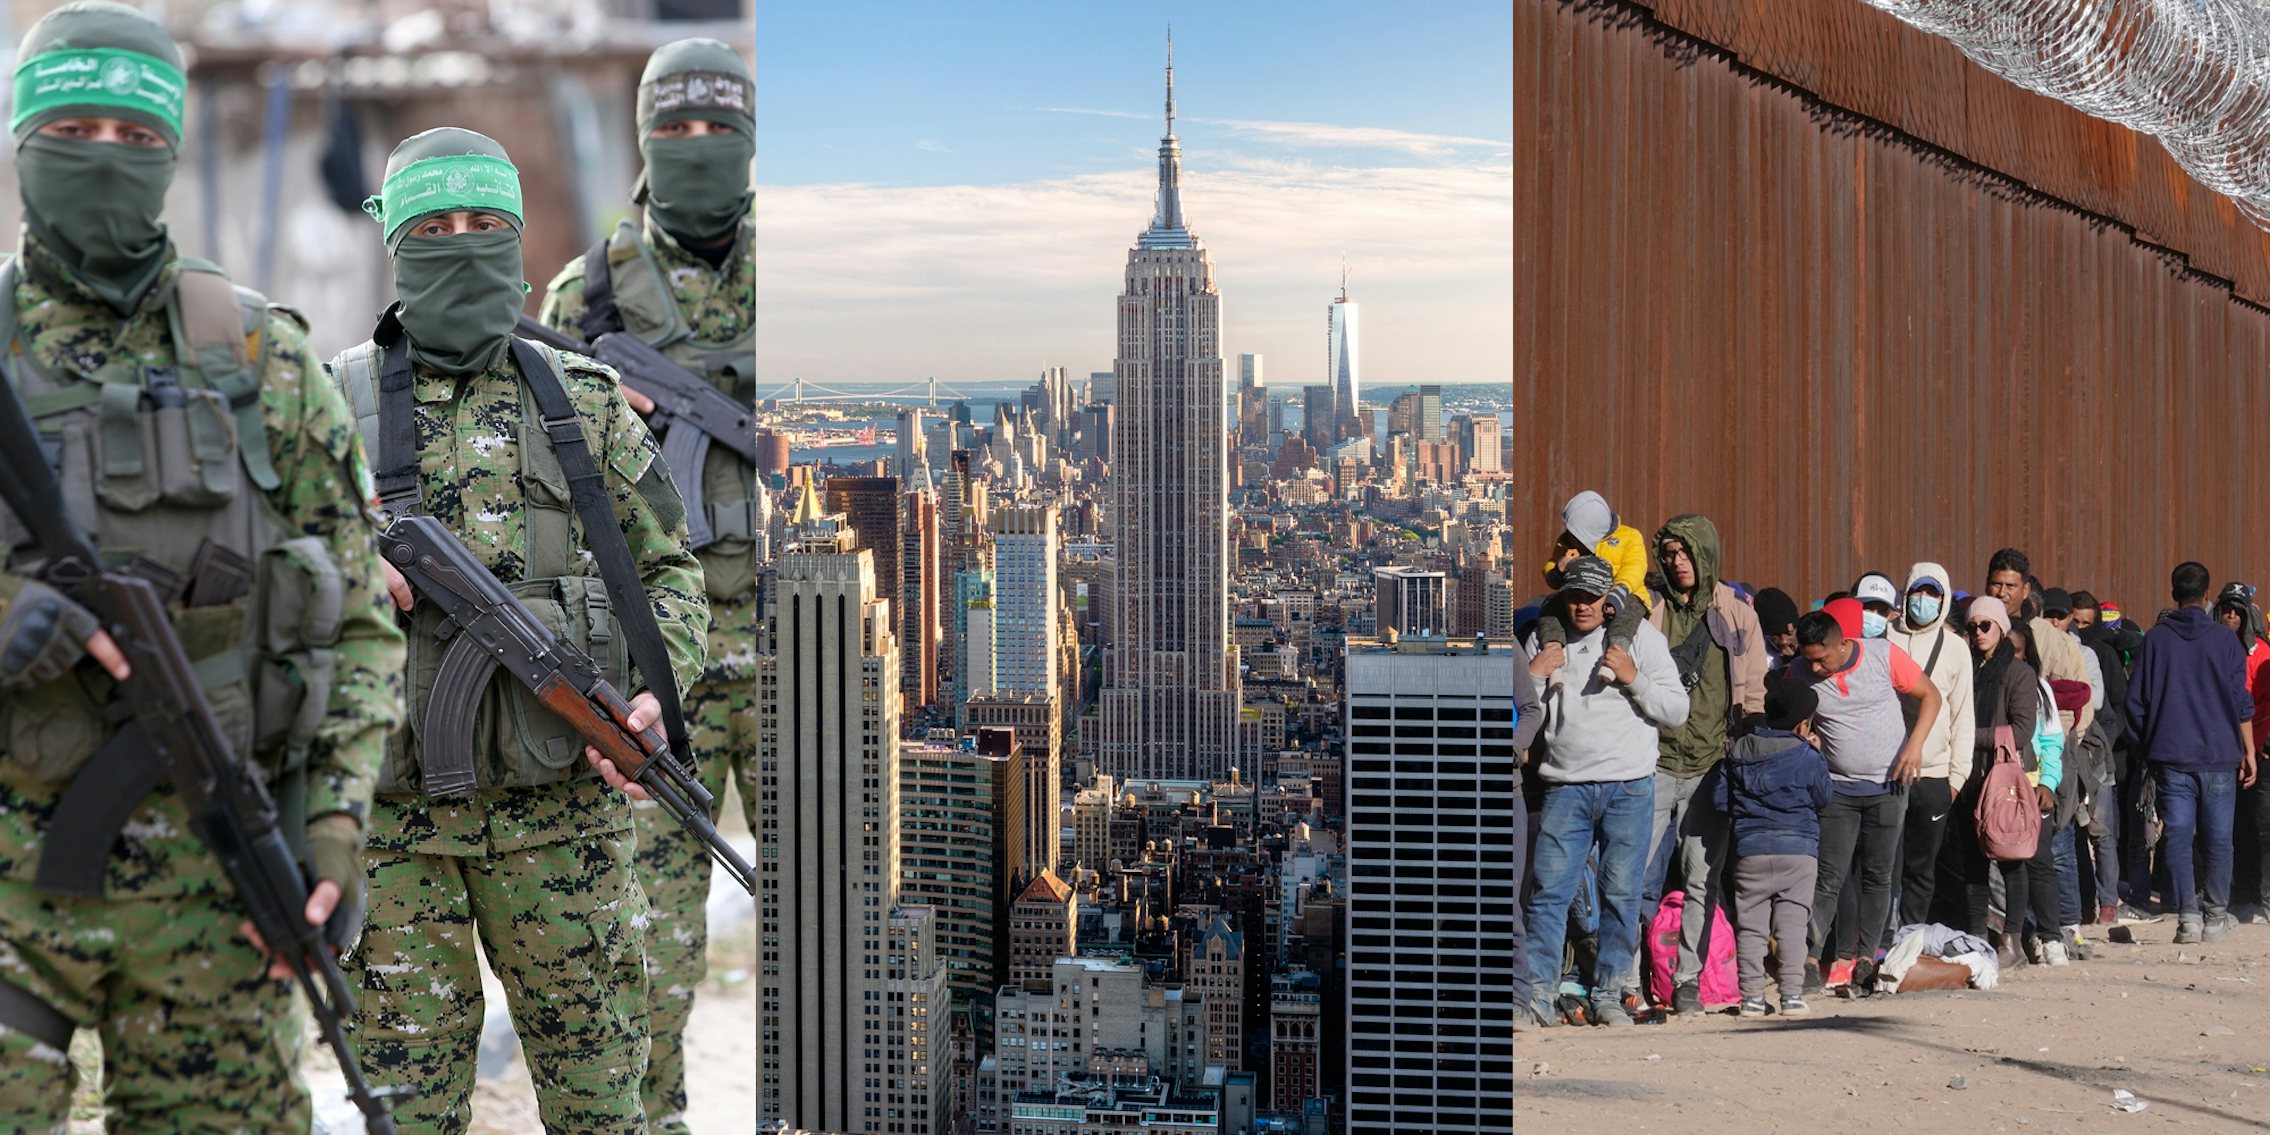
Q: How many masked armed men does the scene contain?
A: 3